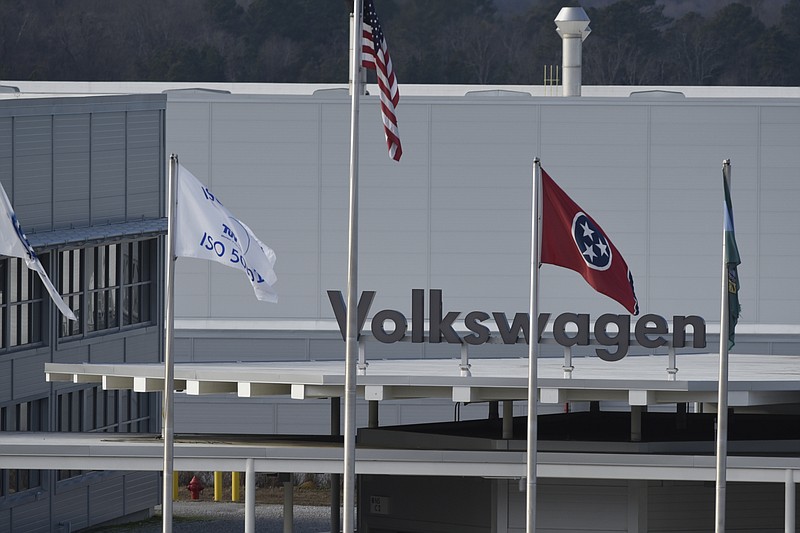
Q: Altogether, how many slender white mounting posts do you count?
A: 4